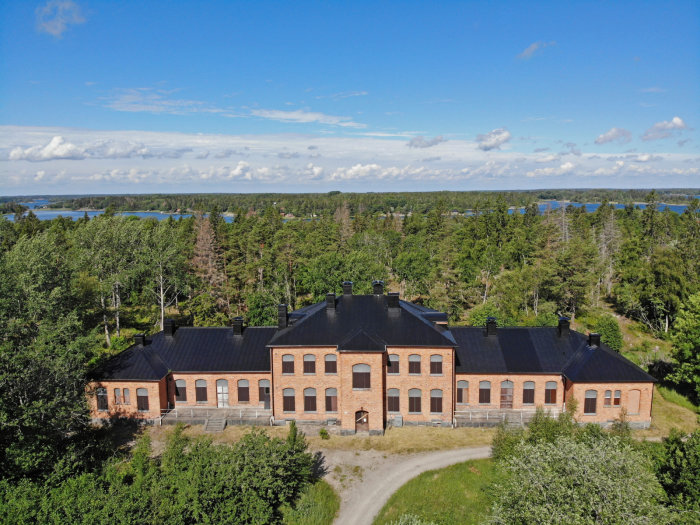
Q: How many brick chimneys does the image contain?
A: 11